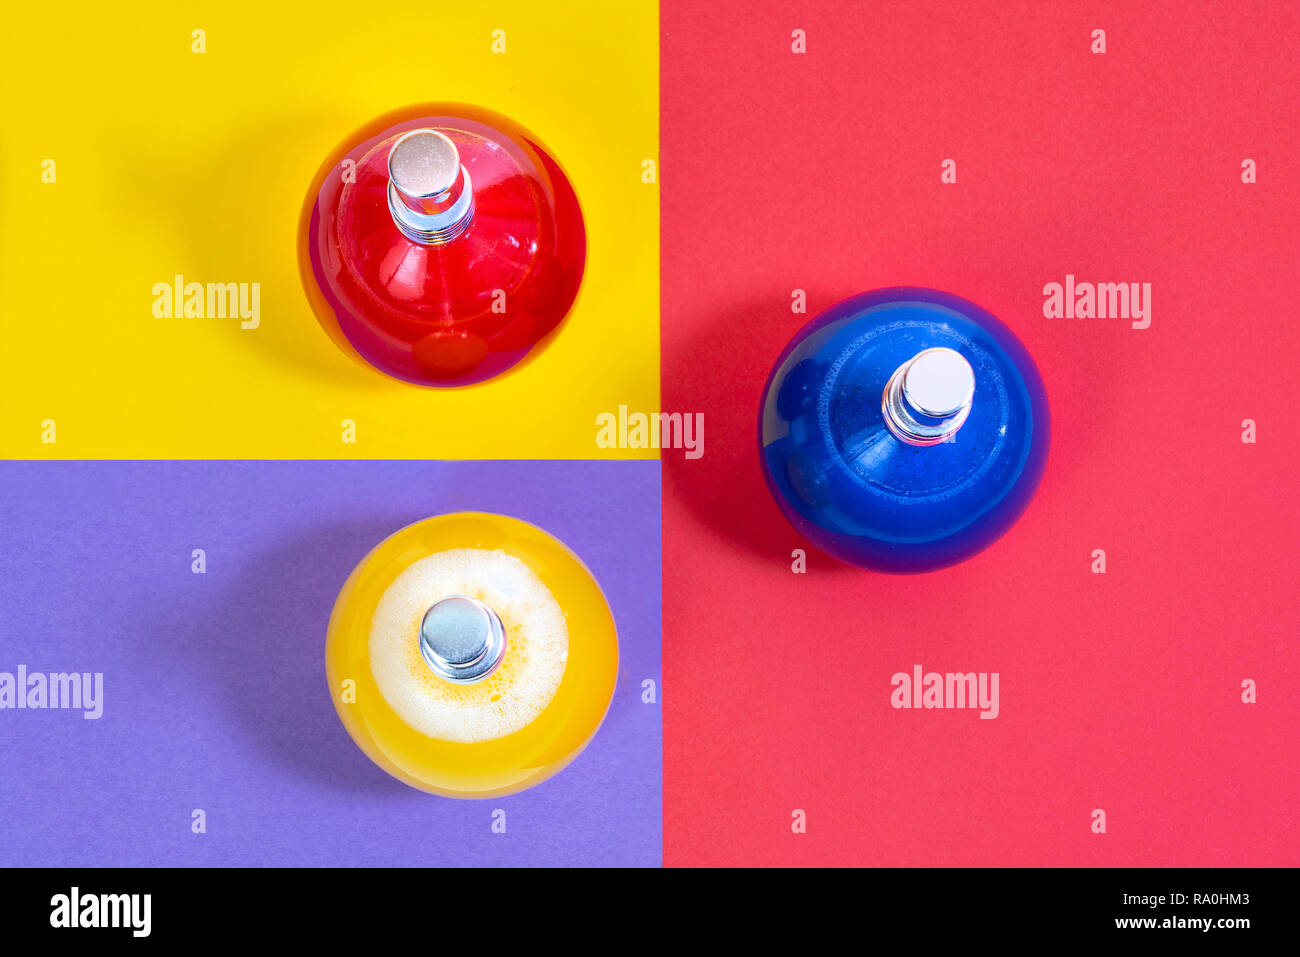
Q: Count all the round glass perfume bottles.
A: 3